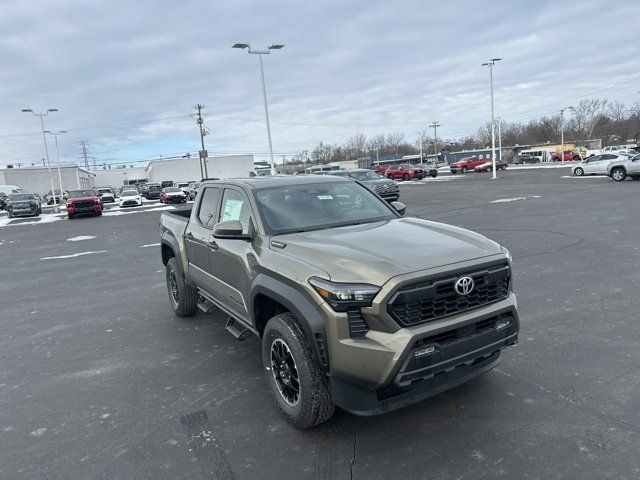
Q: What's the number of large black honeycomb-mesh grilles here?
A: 1